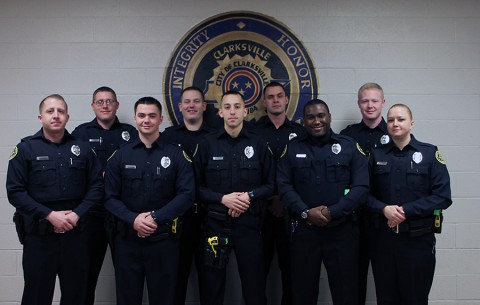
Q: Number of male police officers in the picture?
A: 8